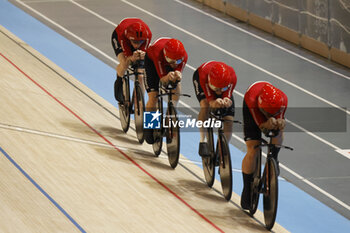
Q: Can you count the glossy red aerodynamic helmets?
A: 4